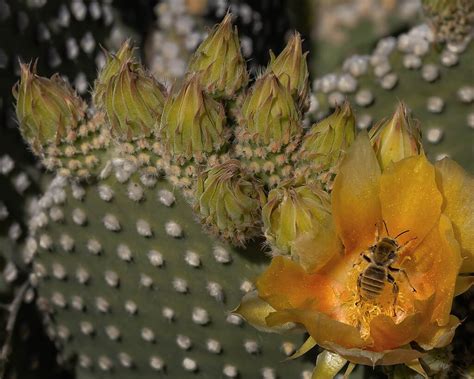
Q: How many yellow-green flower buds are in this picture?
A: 11